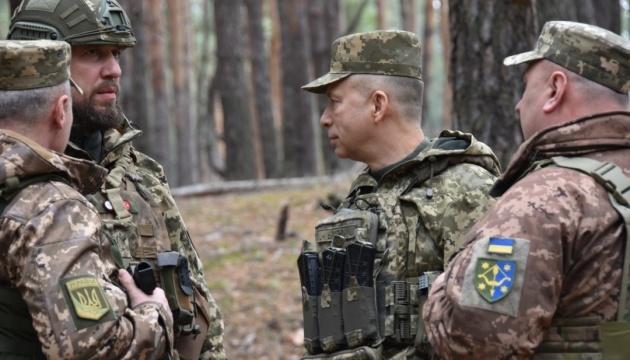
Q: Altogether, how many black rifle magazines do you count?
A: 3